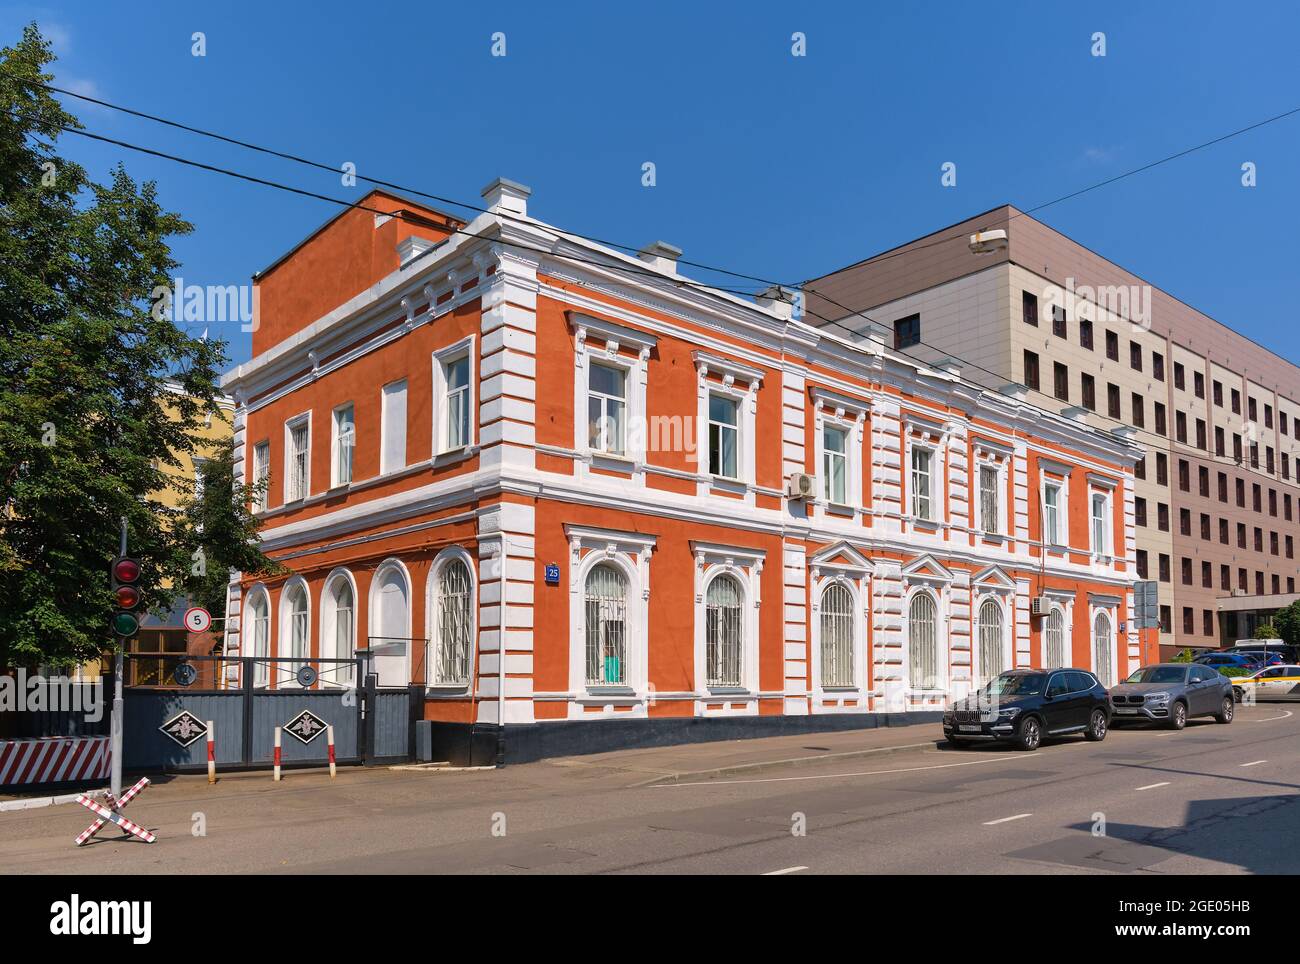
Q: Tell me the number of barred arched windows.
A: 8